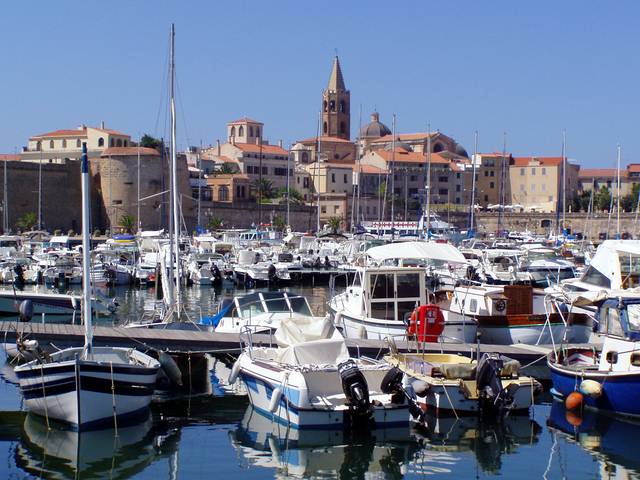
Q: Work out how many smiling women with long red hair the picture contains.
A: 0